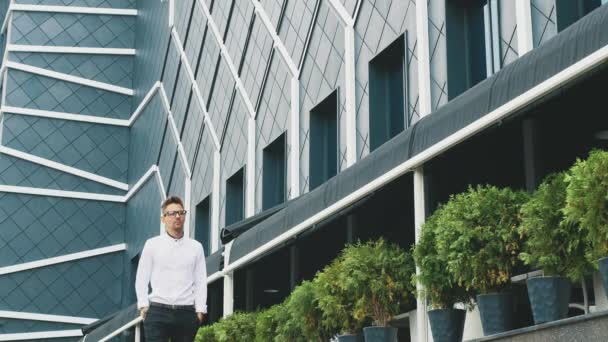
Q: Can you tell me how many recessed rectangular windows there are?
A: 7